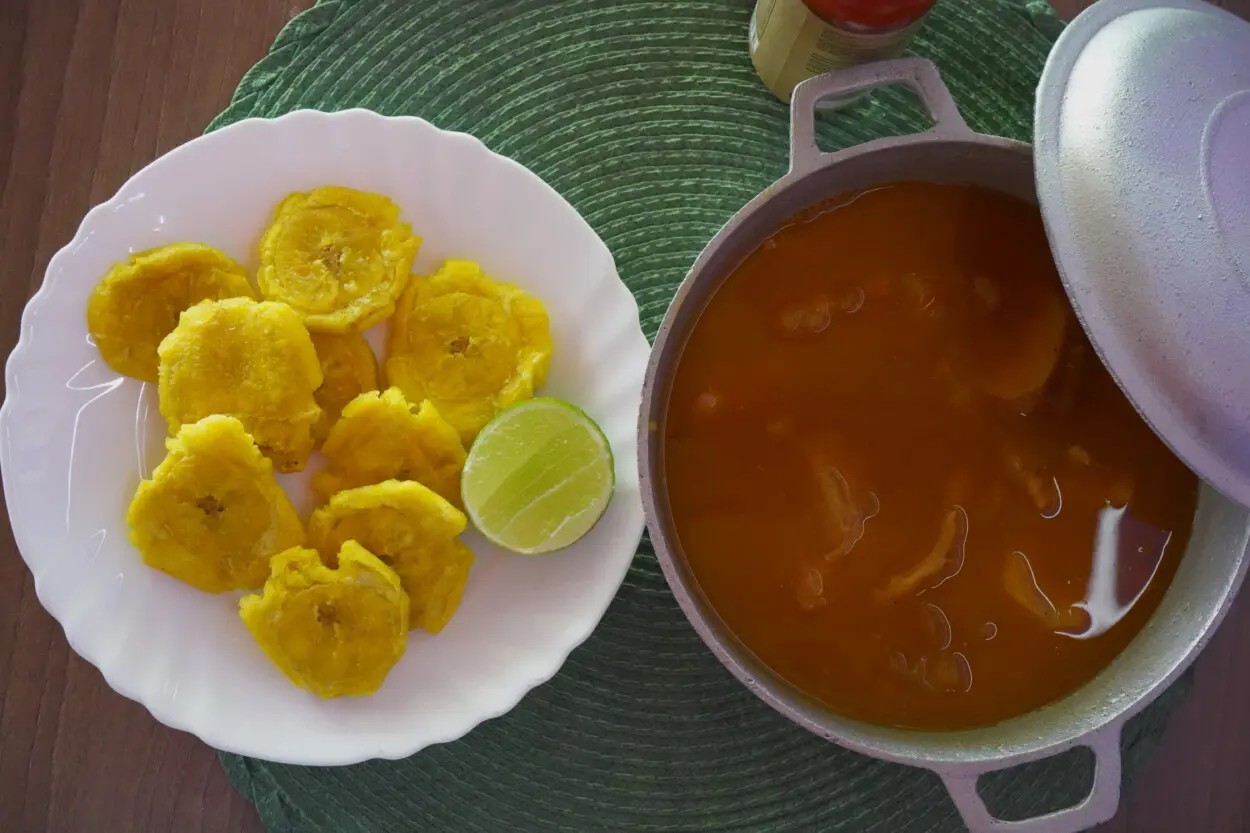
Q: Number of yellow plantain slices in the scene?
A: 9